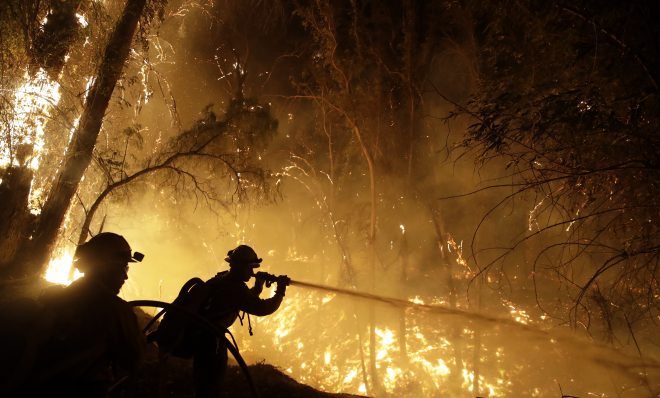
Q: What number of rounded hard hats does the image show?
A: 2